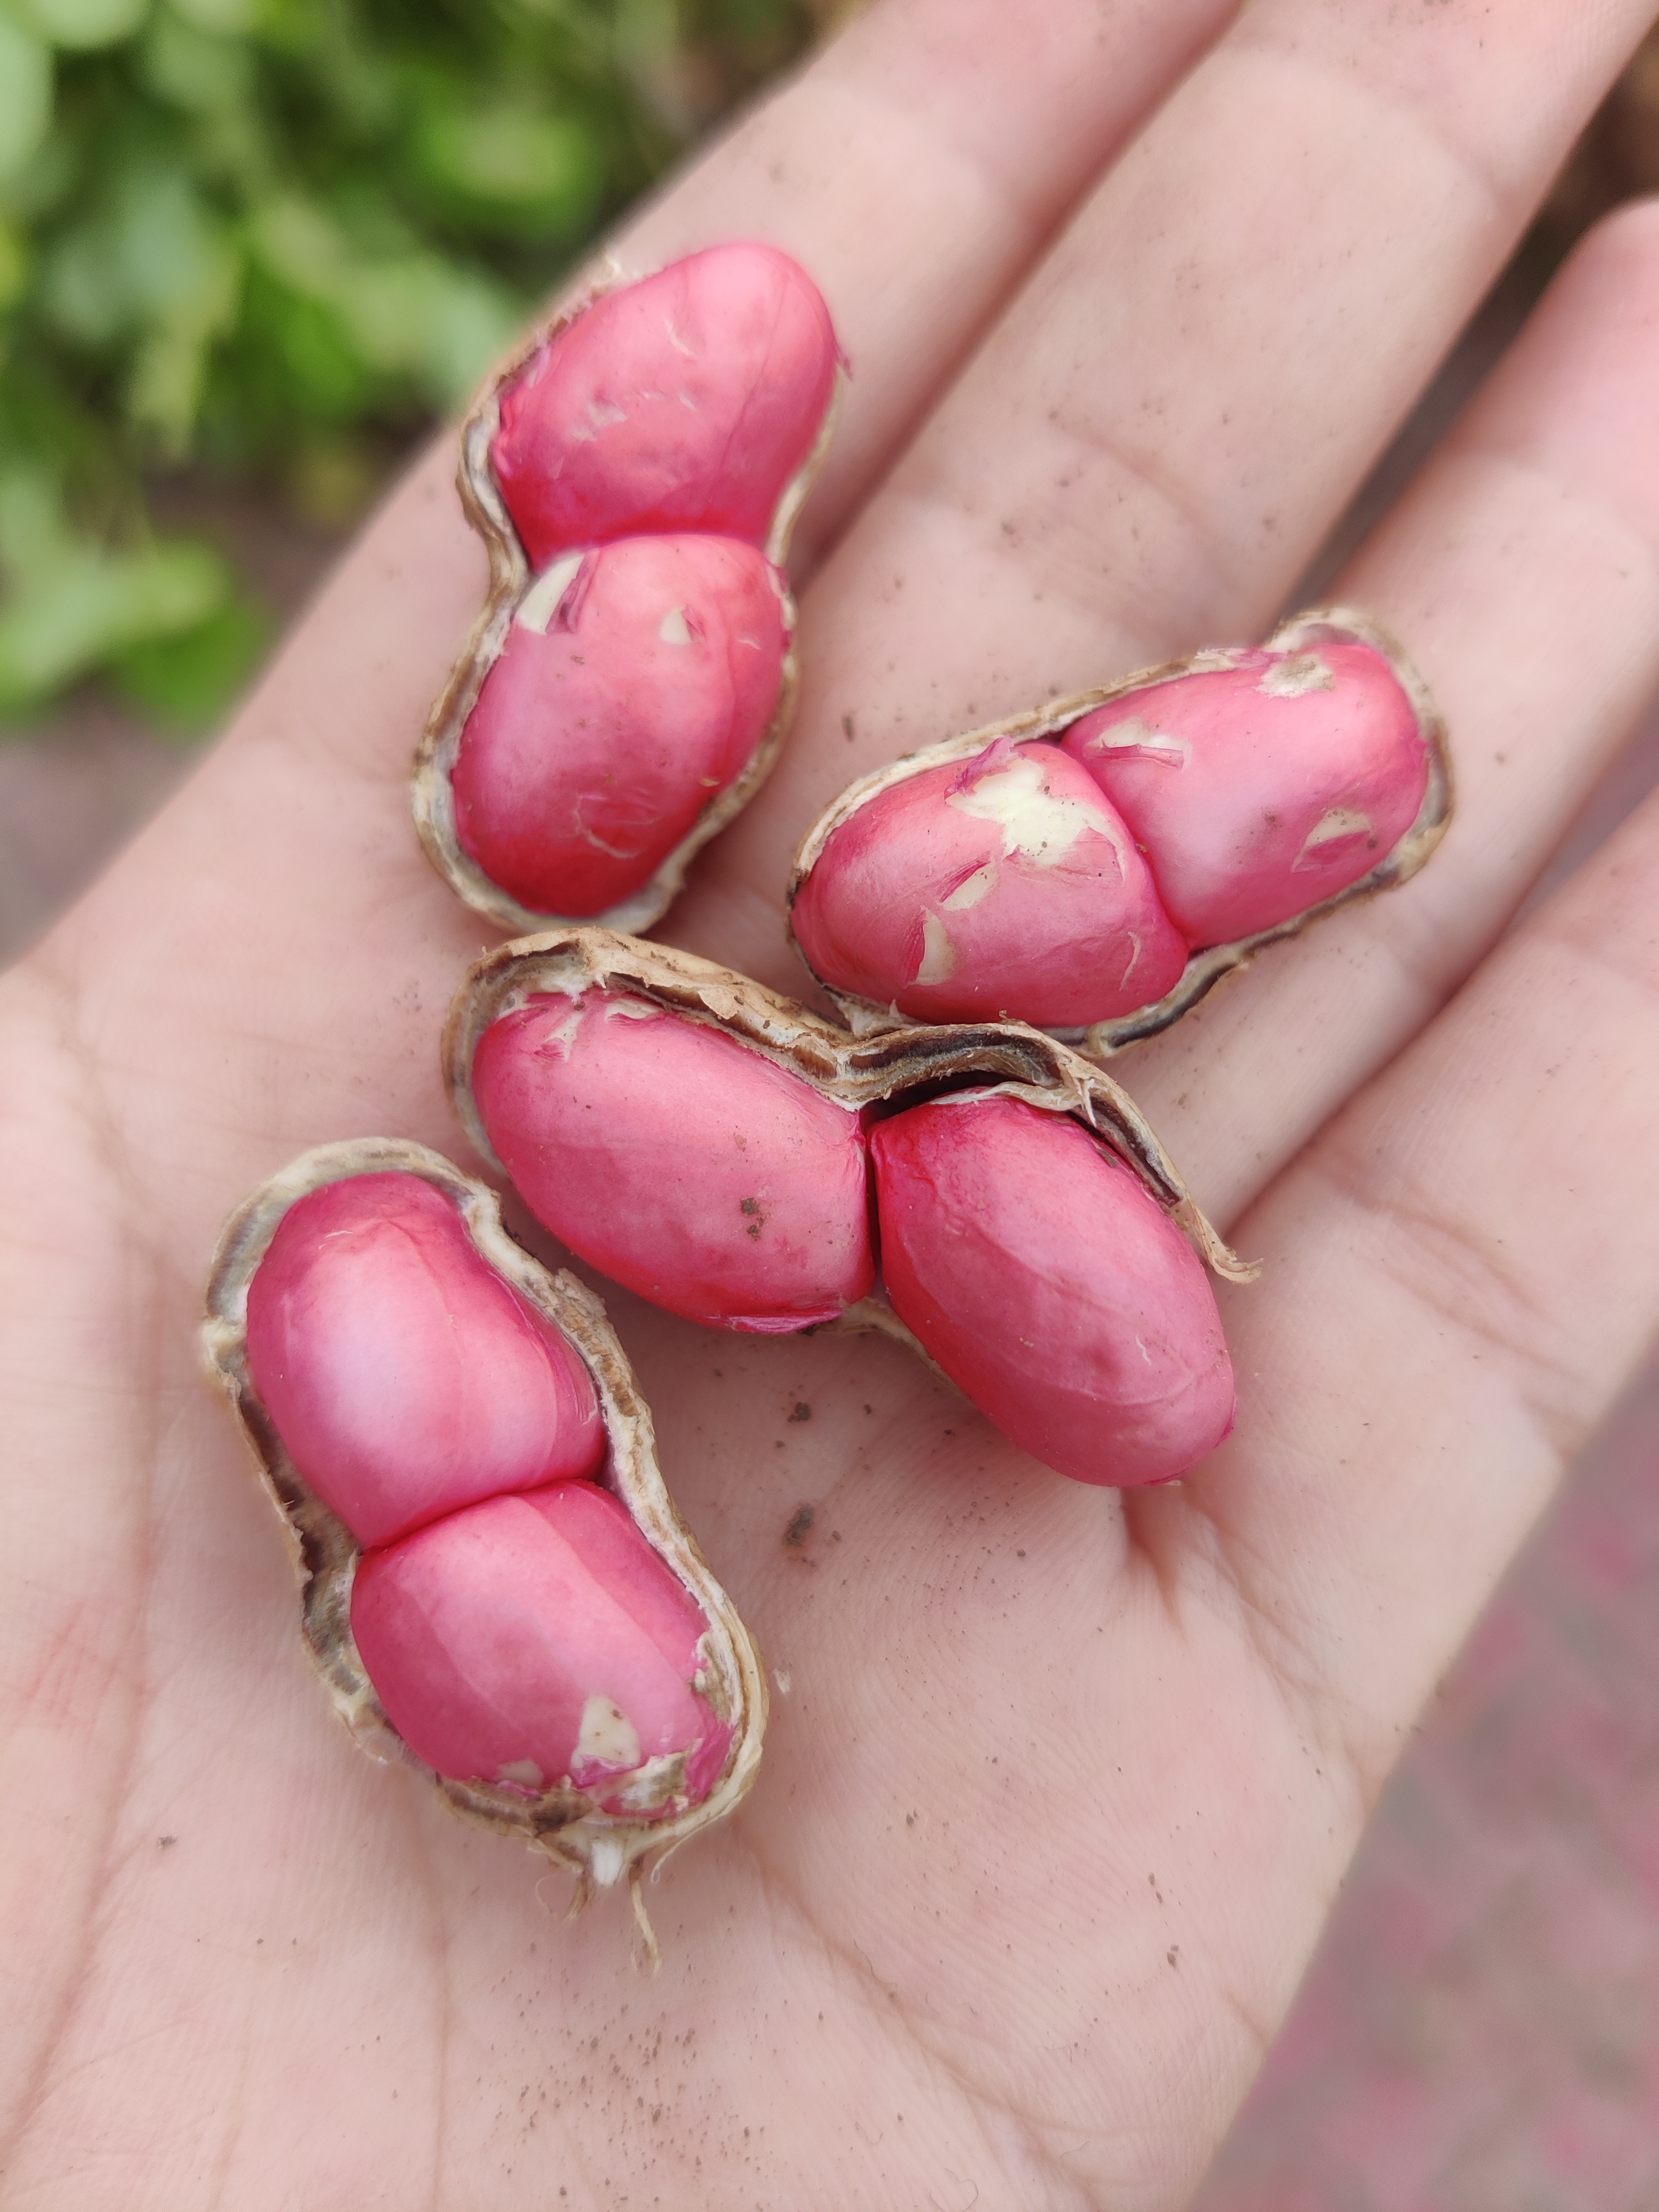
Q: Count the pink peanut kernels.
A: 8